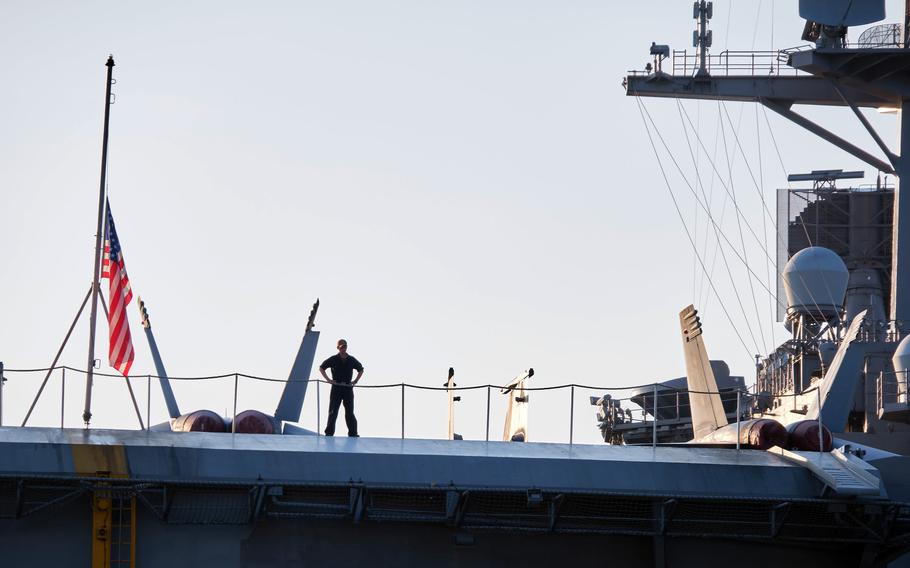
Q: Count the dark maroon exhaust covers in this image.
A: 4